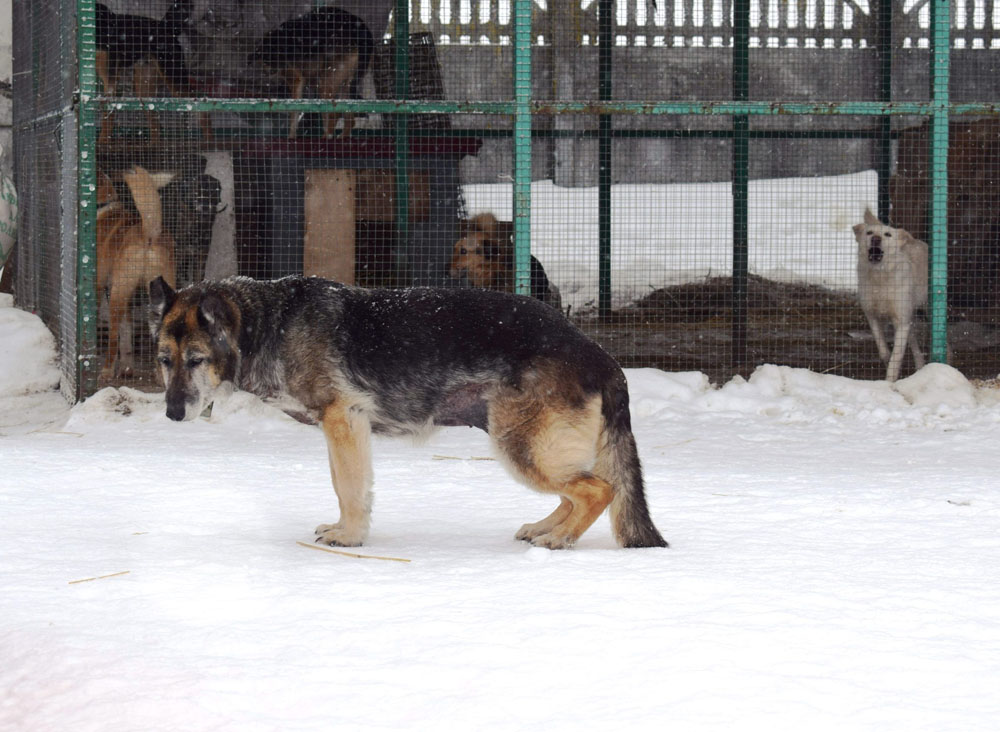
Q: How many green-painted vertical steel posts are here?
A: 7